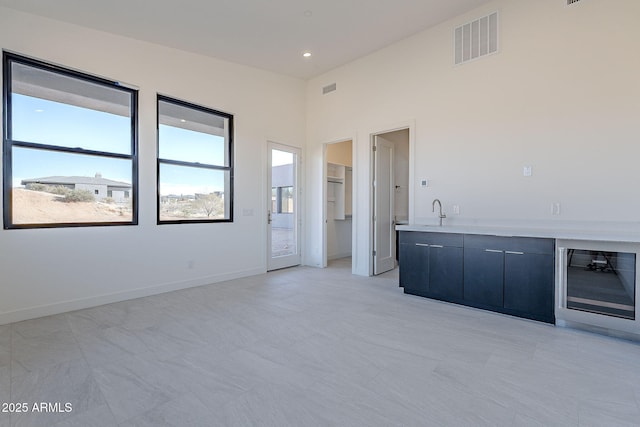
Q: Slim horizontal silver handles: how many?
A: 4